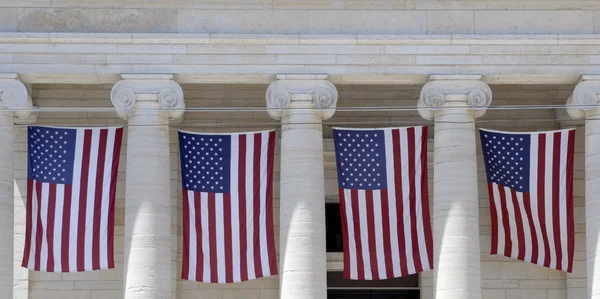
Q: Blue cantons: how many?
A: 4